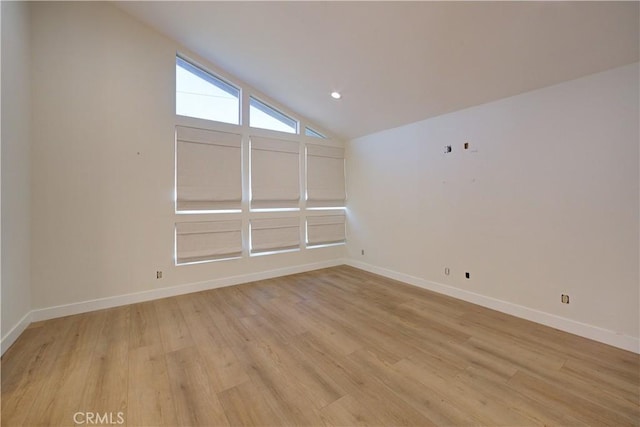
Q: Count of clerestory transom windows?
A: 3